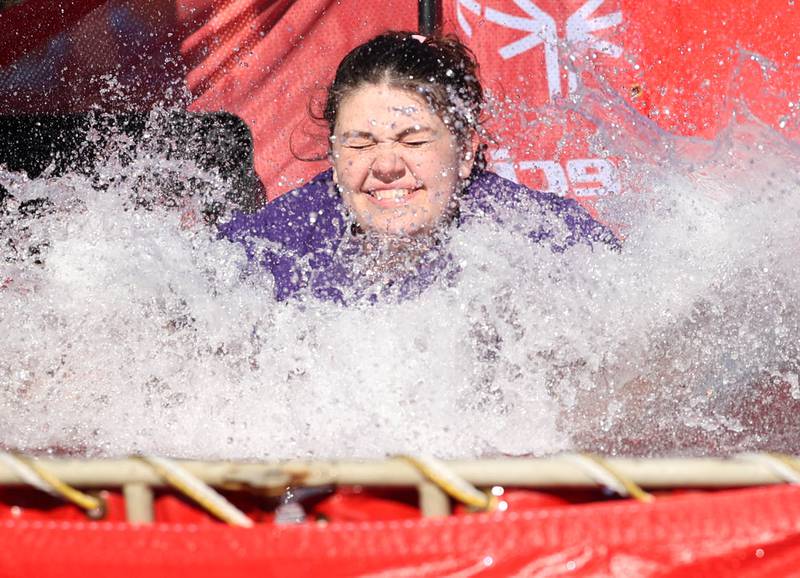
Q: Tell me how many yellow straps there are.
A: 5